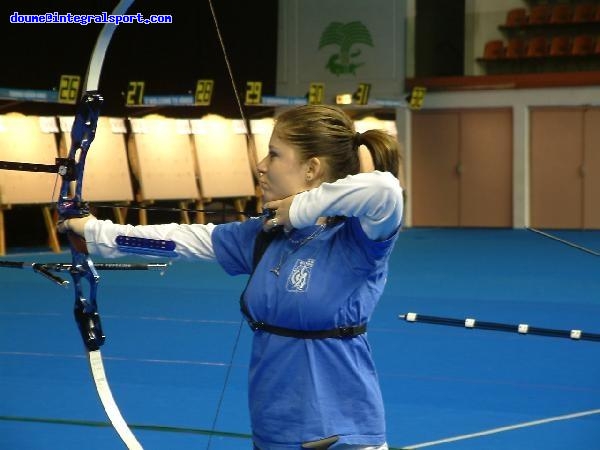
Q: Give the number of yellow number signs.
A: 7